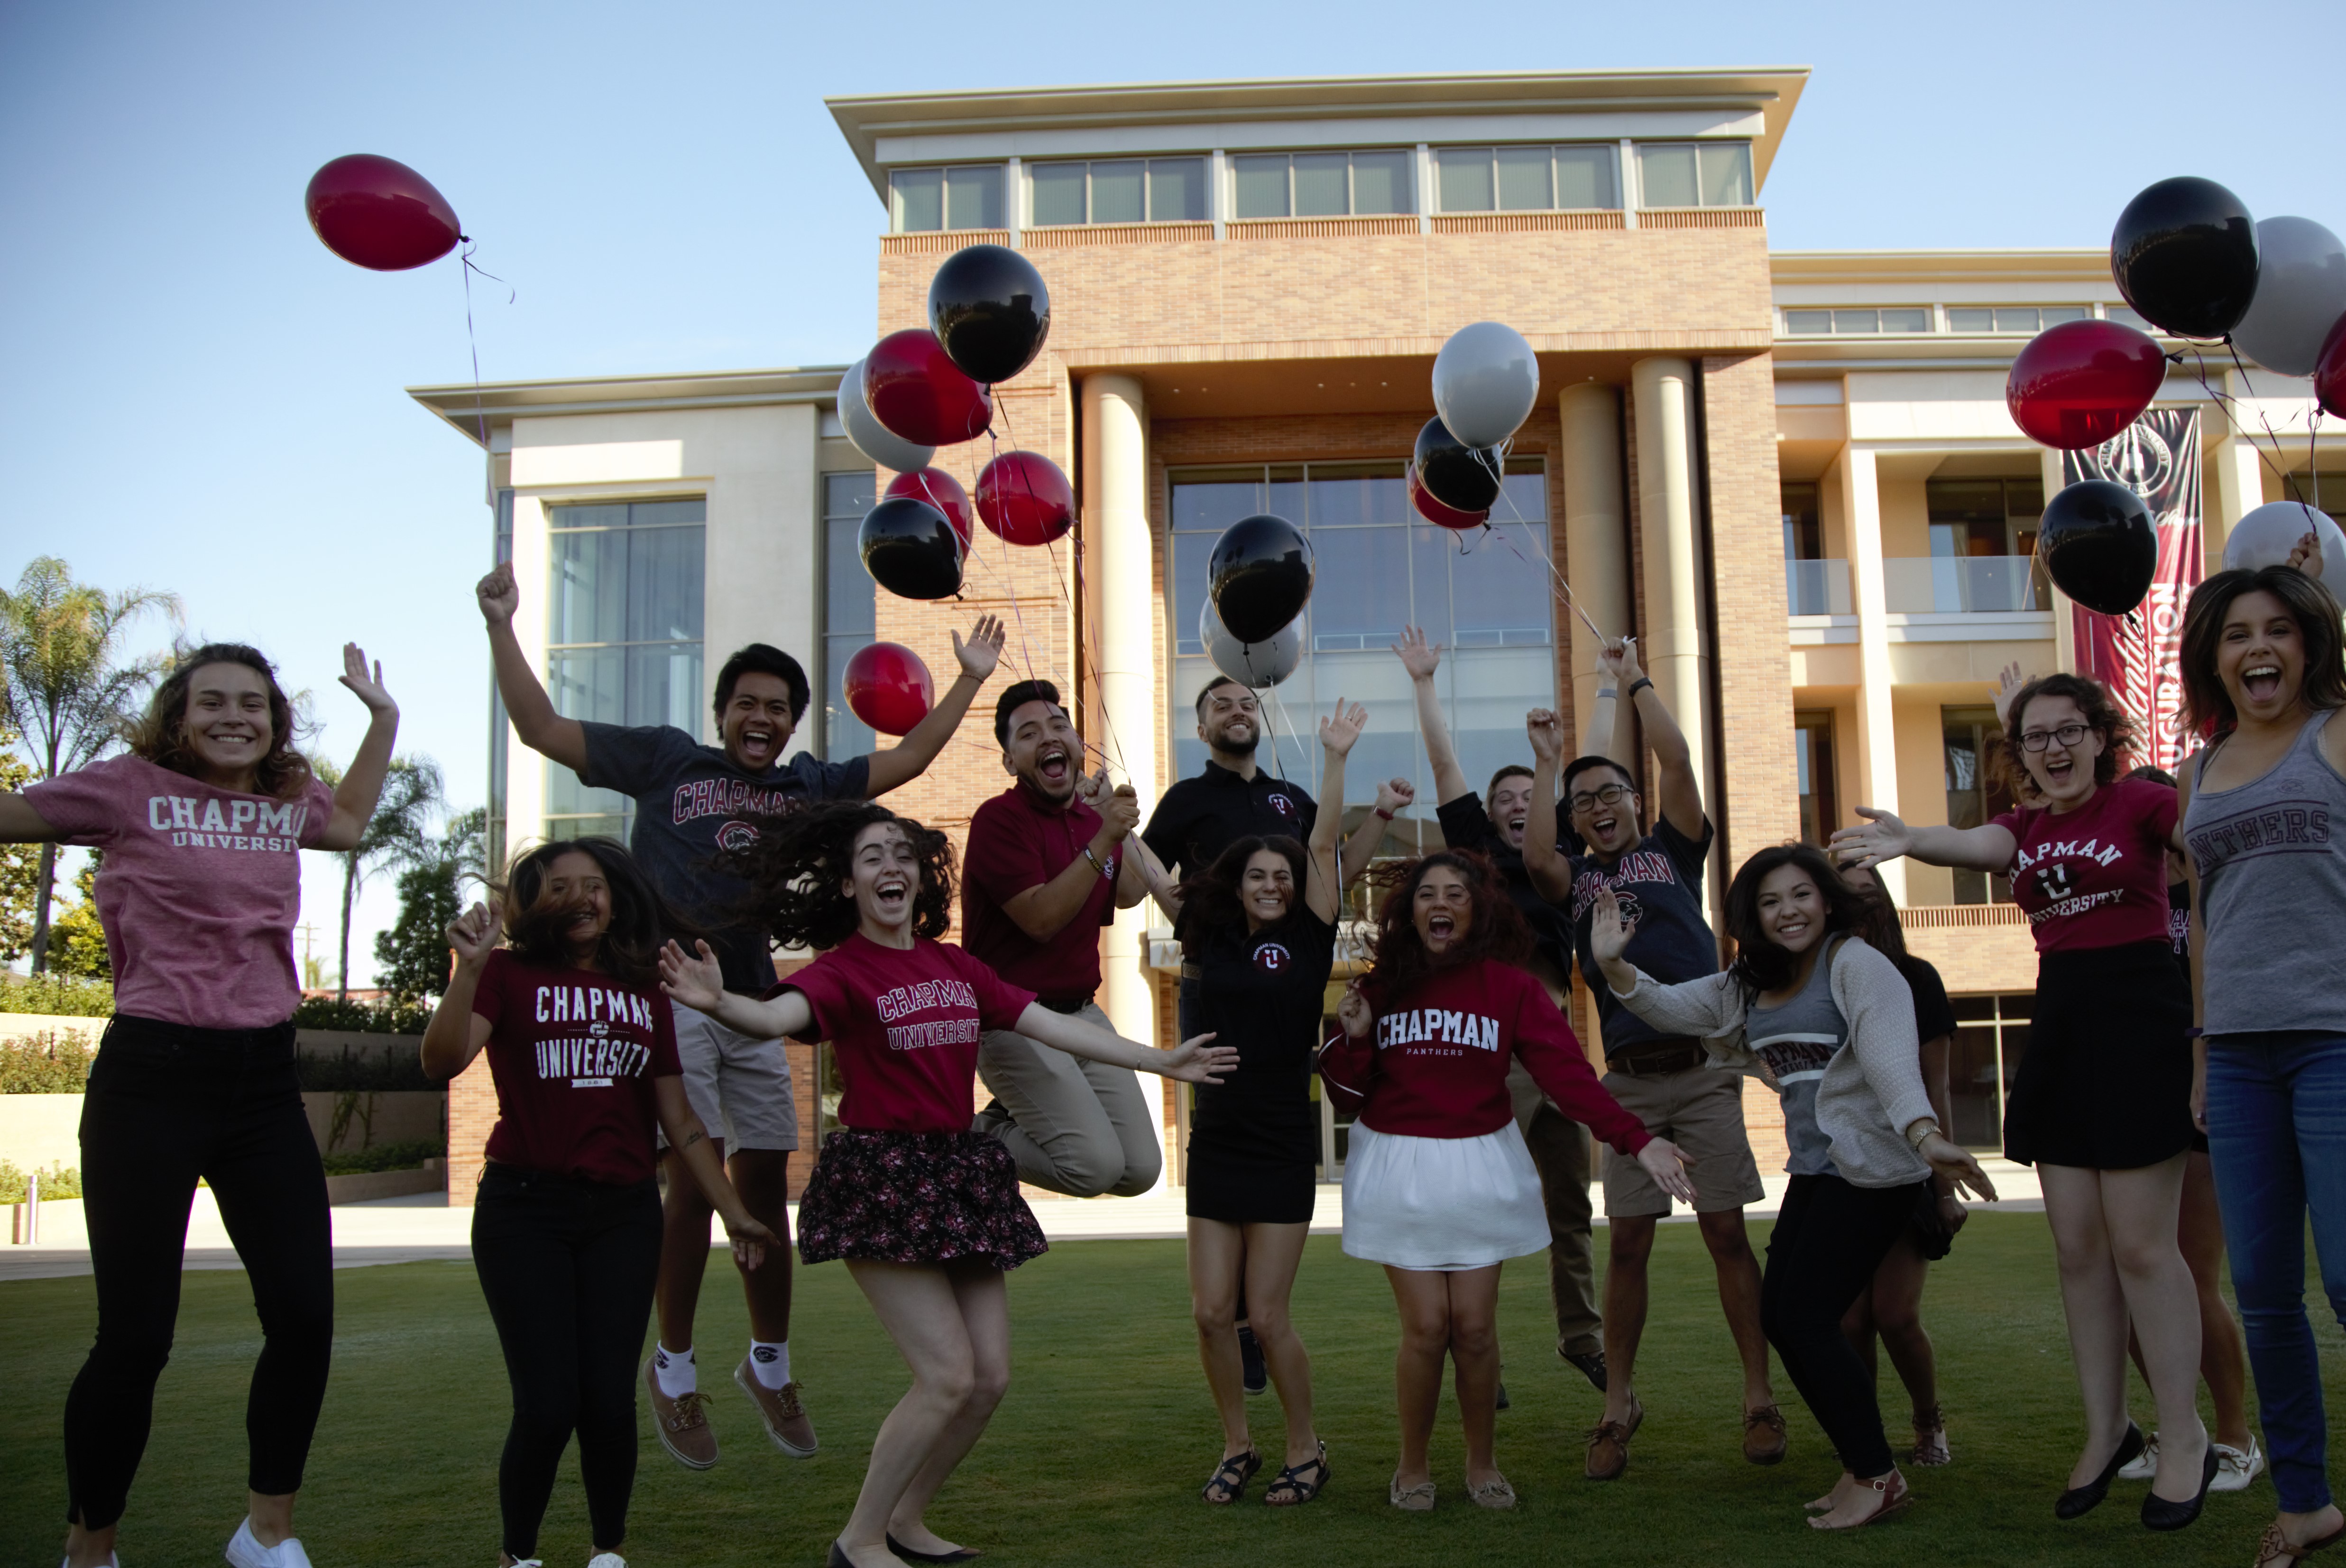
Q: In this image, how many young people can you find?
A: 15